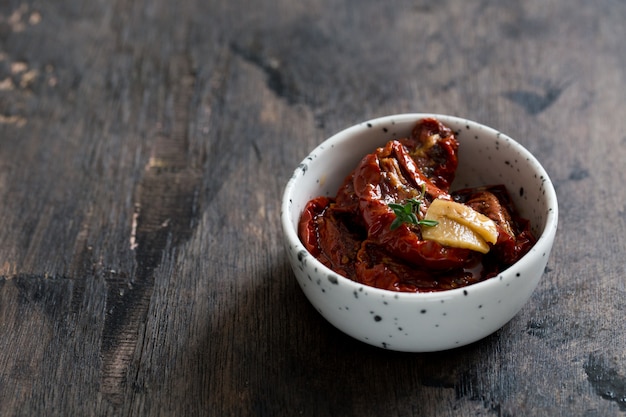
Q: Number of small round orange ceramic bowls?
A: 0